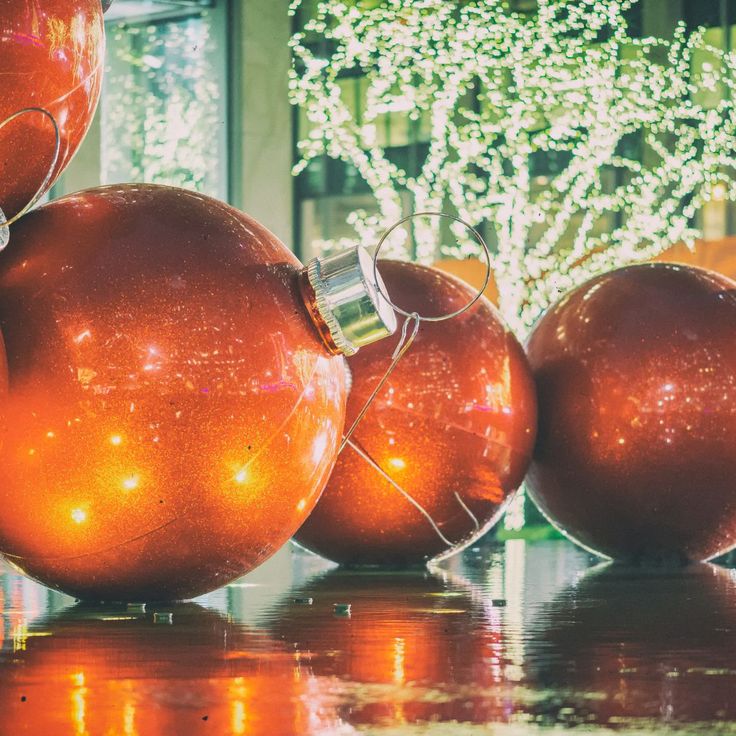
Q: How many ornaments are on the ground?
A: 3